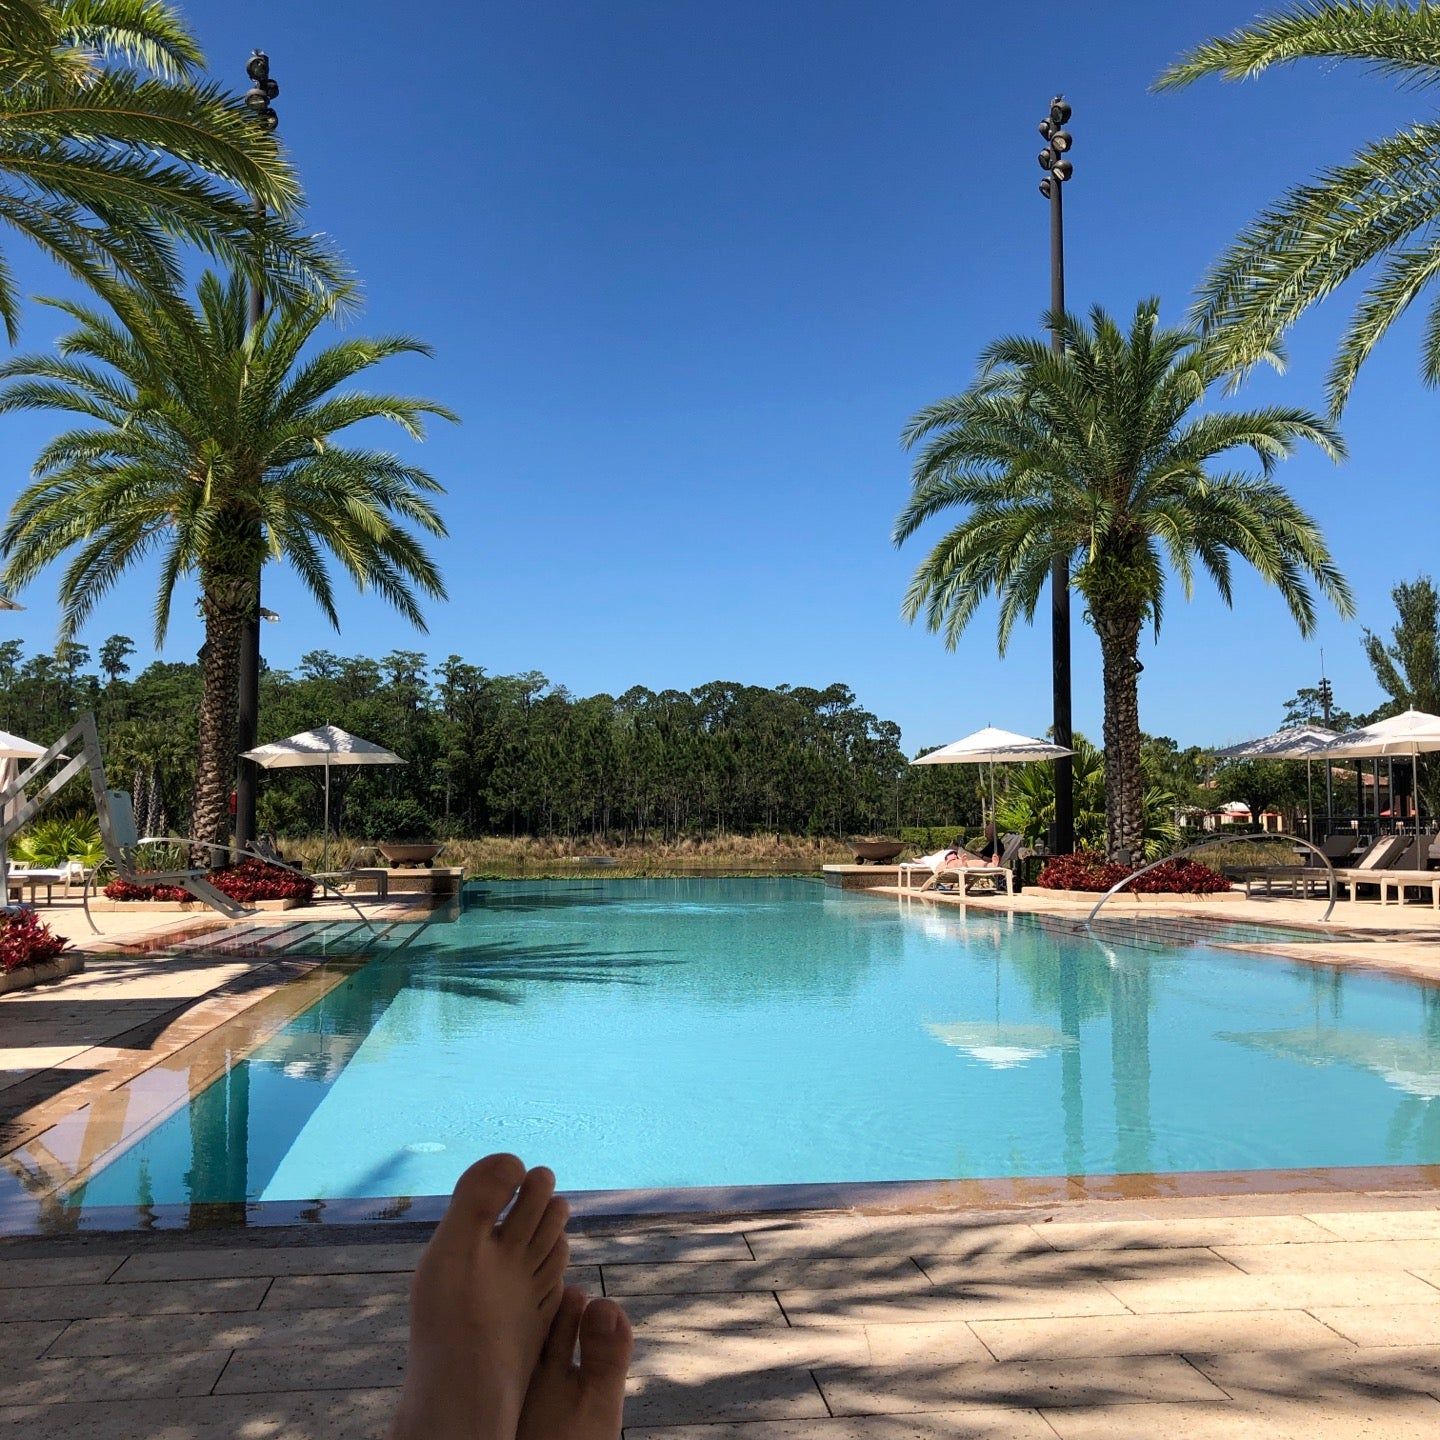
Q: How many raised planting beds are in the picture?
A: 3